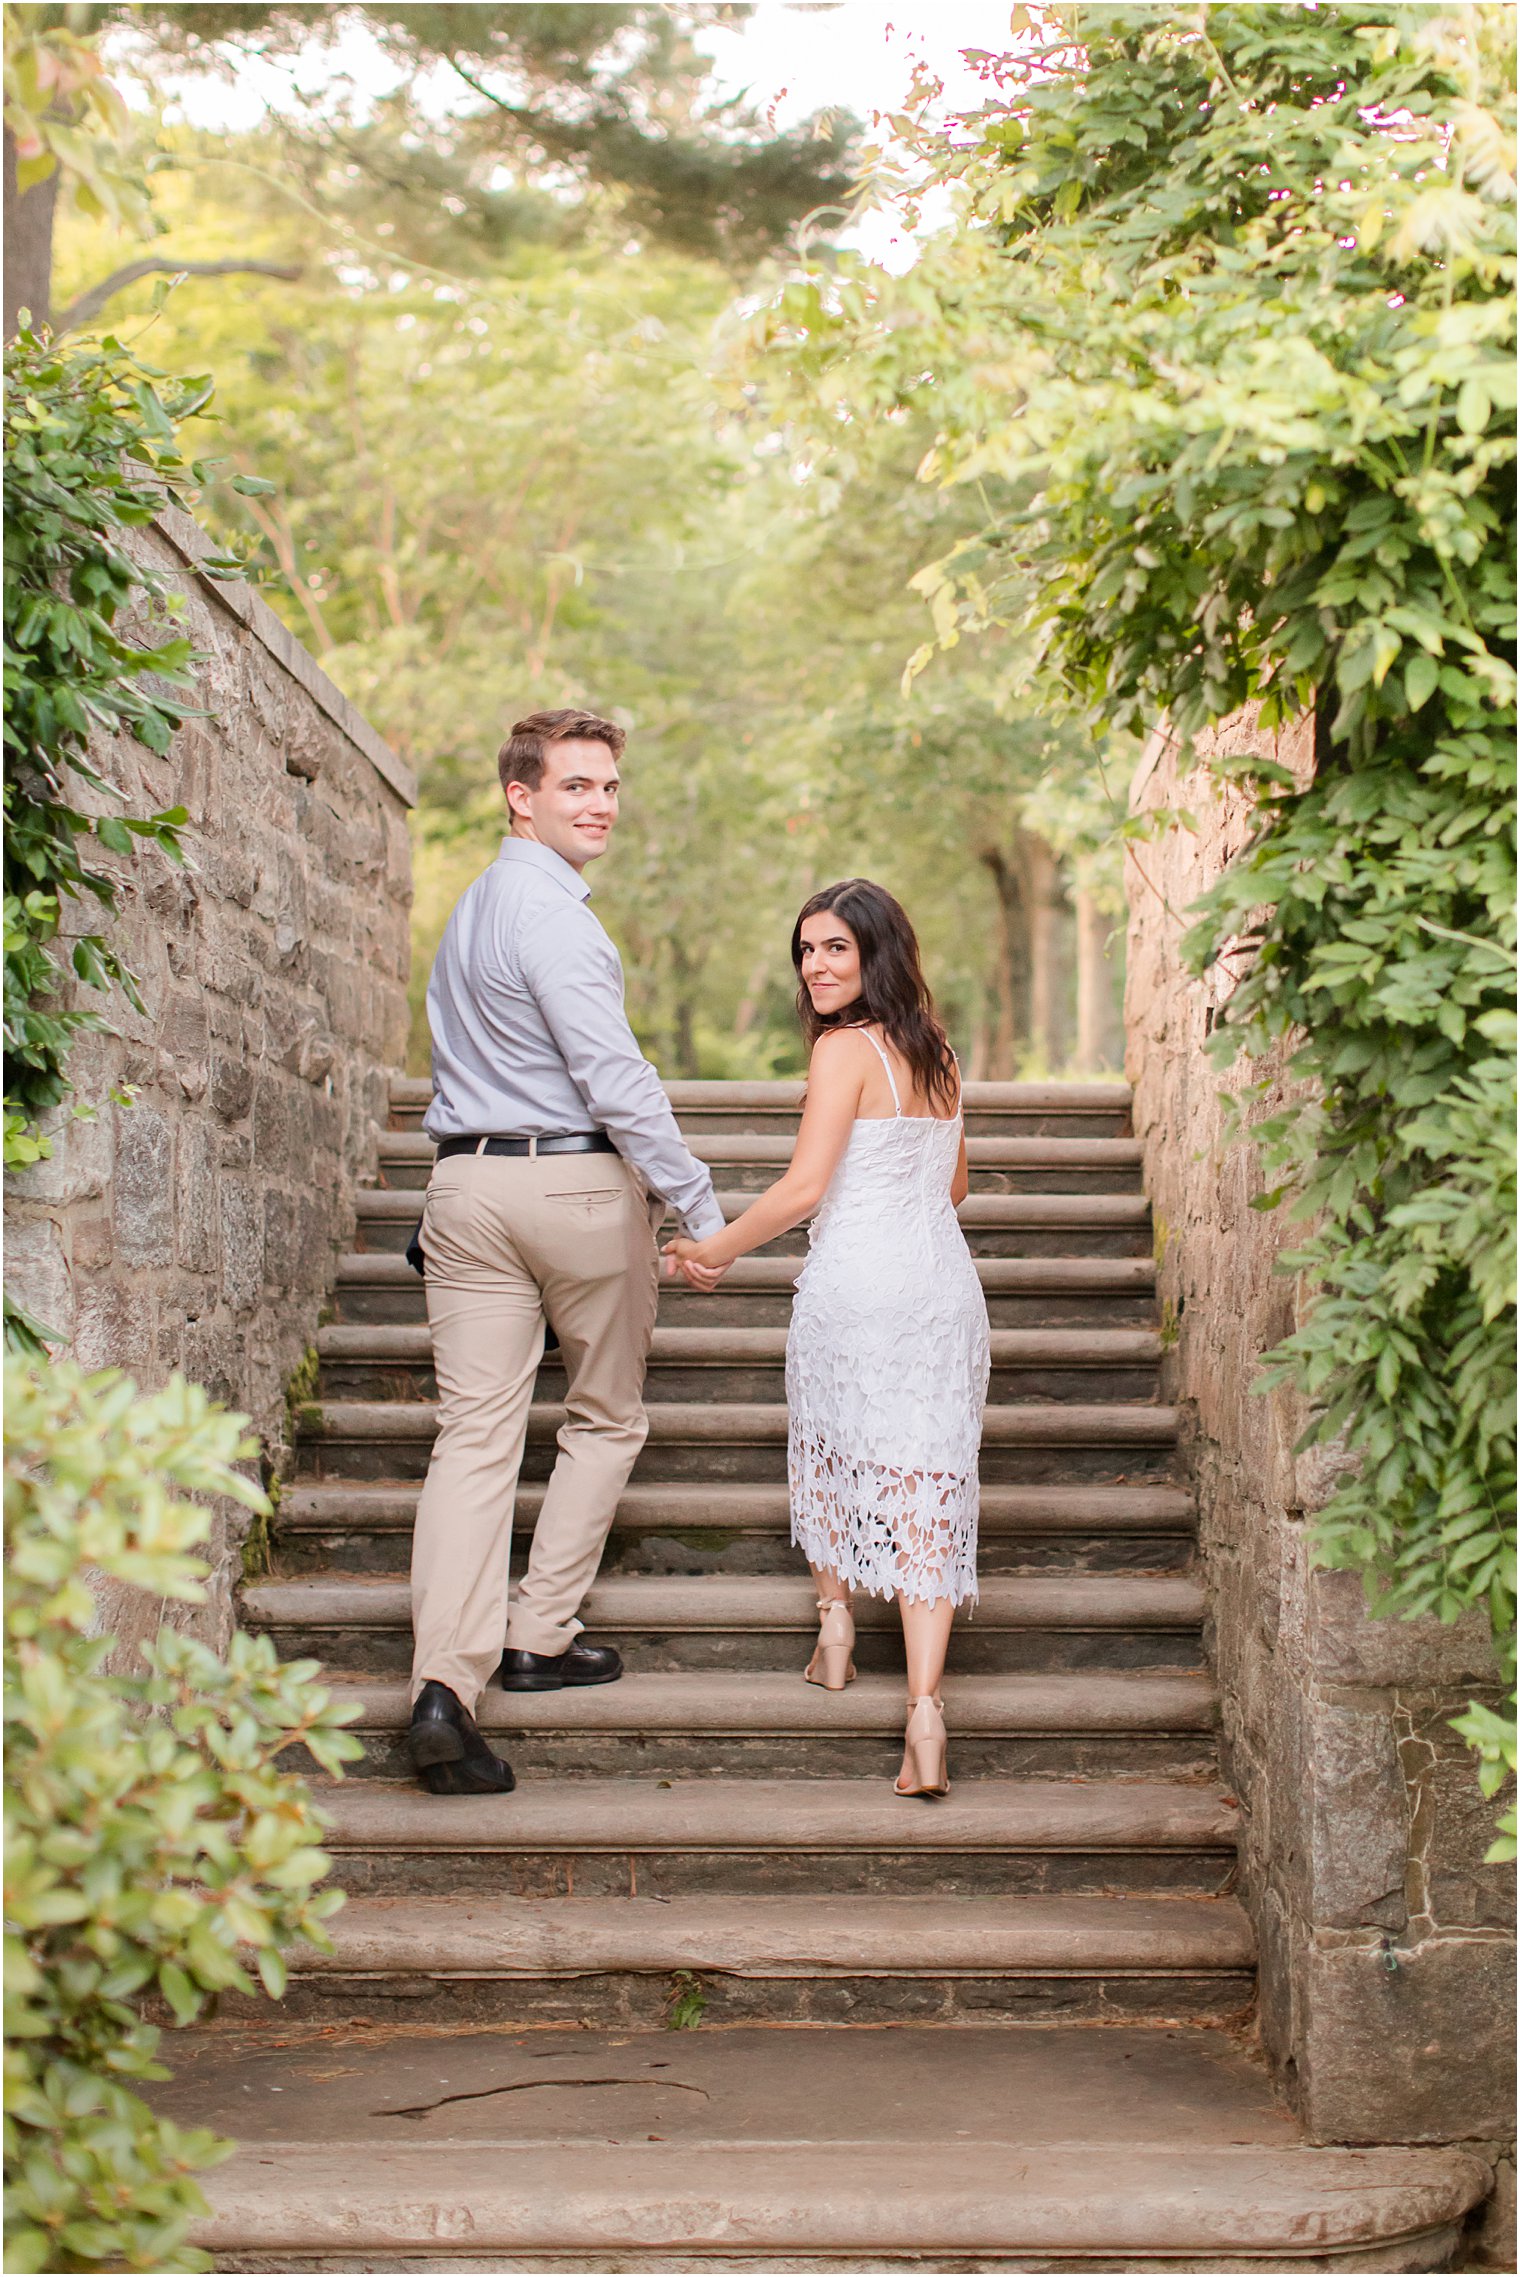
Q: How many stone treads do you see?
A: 12